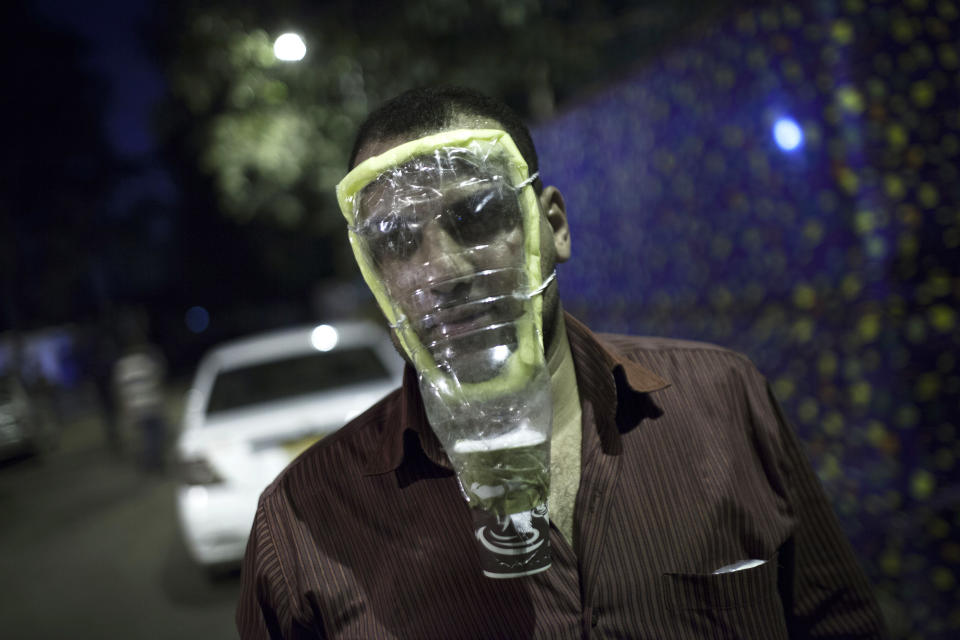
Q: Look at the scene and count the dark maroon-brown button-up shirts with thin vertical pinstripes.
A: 1